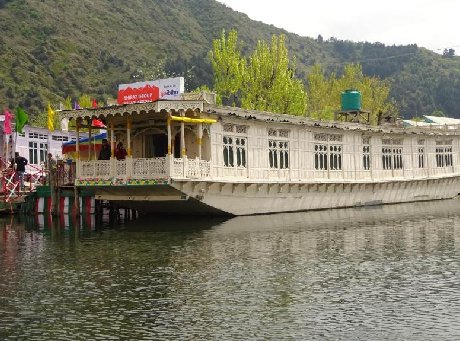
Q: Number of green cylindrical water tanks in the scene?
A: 1